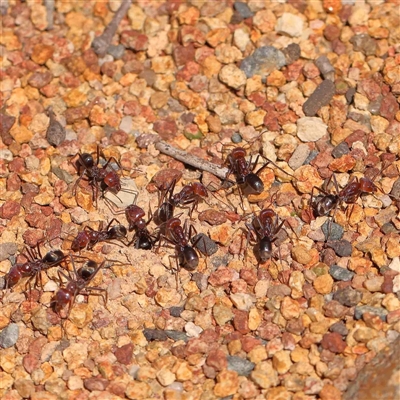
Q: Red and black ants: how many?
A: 10